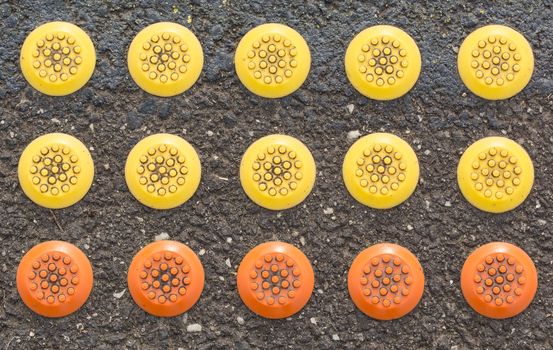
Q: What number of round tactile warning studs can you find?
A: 15